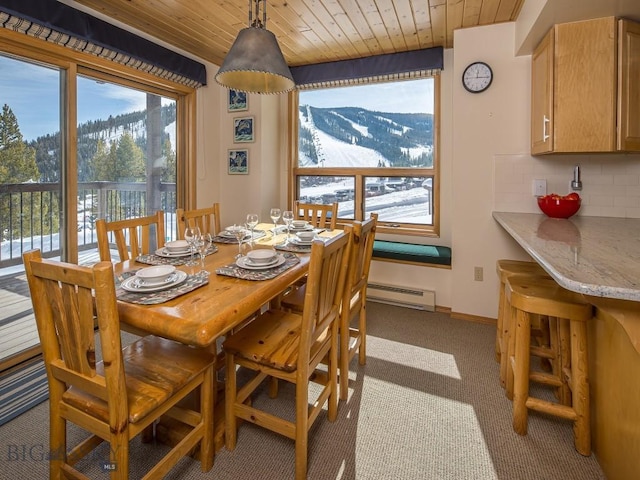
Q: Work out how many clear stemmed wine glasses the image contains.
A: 6